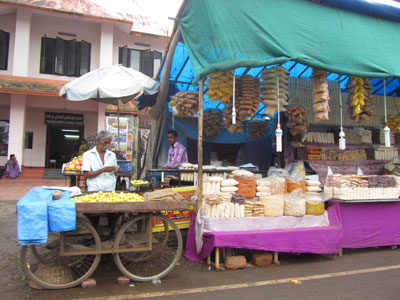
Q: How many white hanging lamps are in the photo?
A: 4